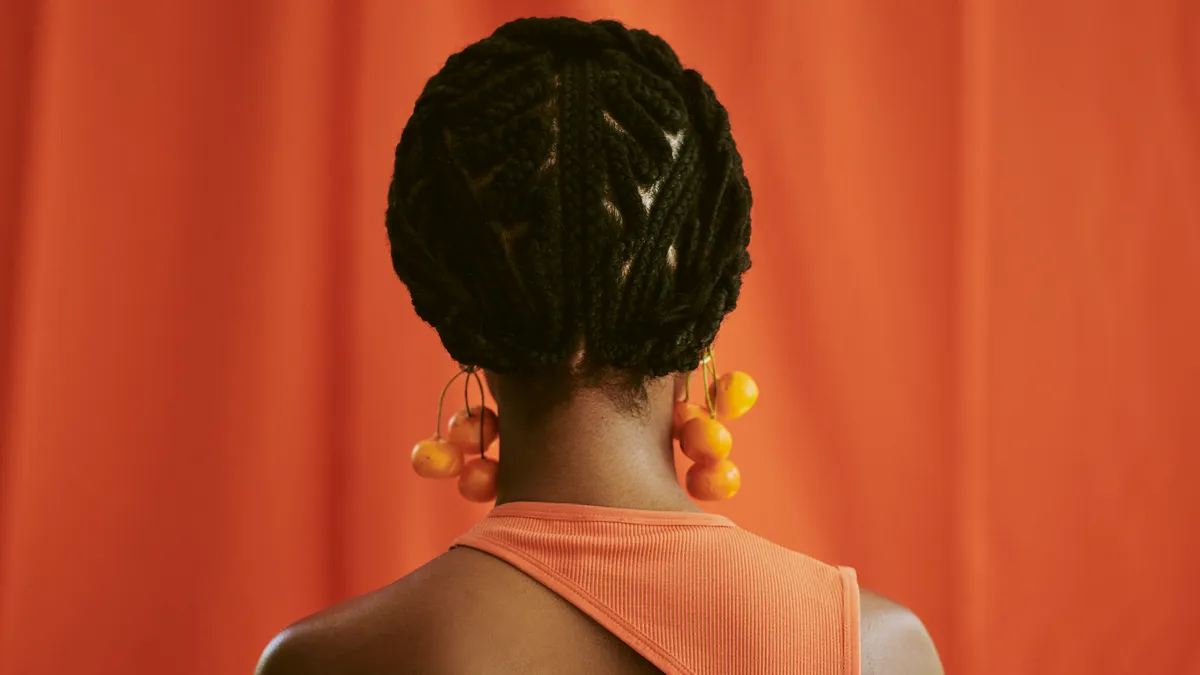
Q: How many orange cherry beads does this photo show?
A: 7